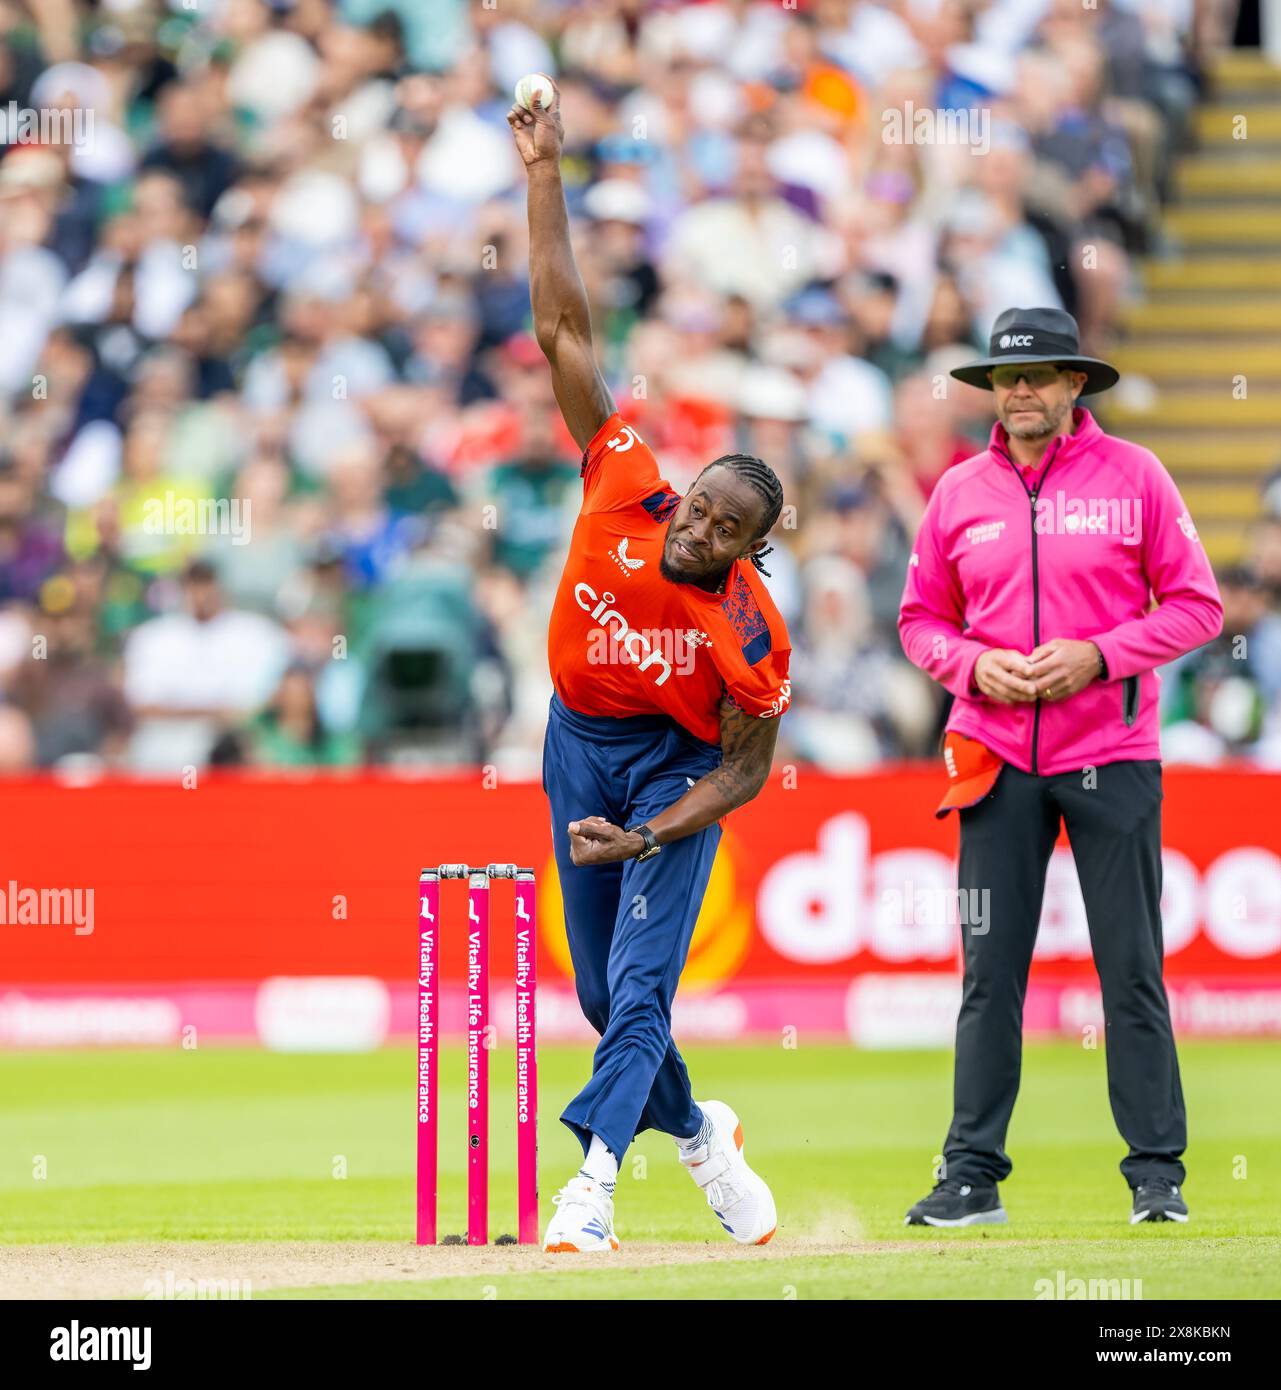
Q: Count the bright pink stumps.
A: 3